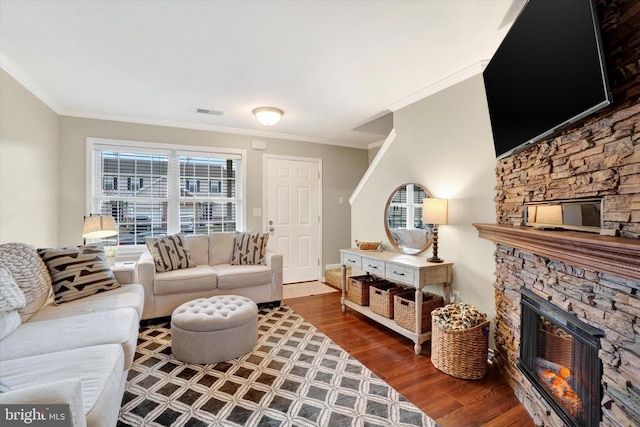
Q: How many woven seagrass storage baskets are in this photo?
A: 4